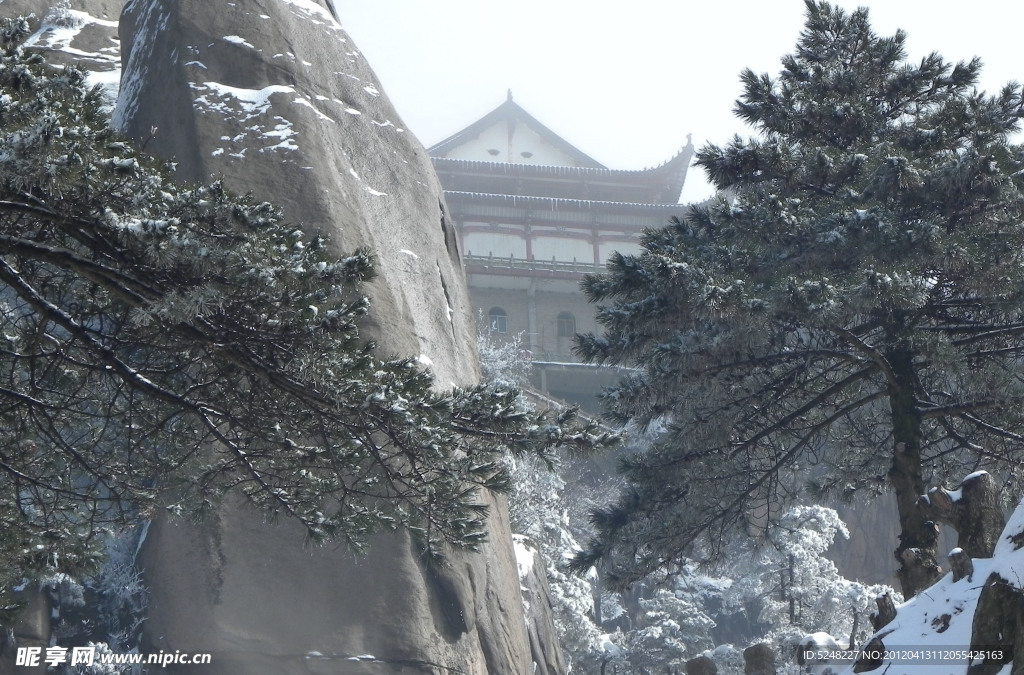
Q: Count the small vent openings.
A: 2